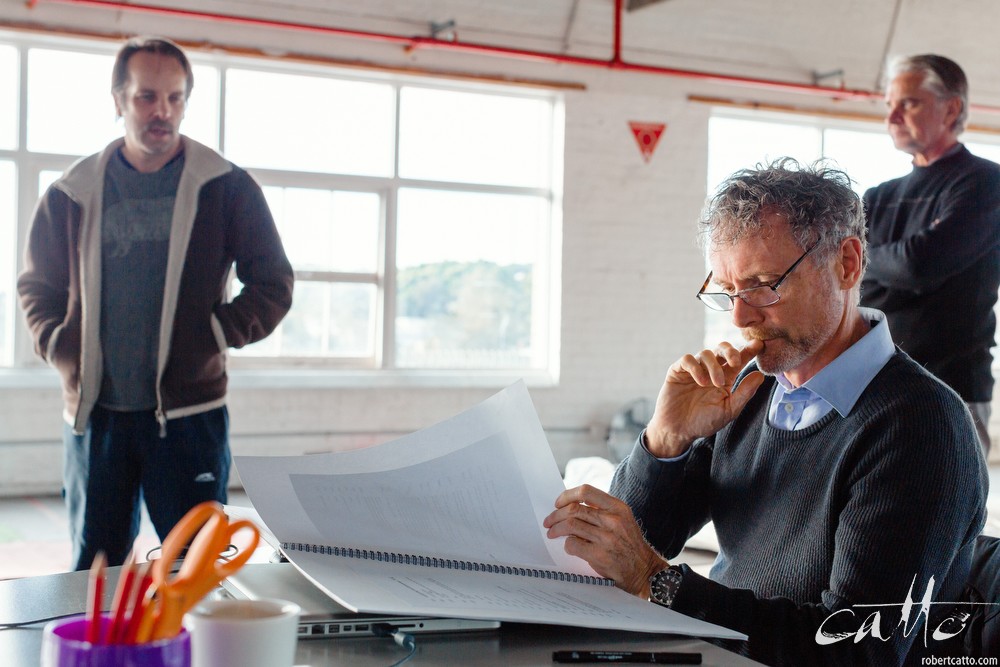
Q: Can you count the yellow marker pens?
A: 0